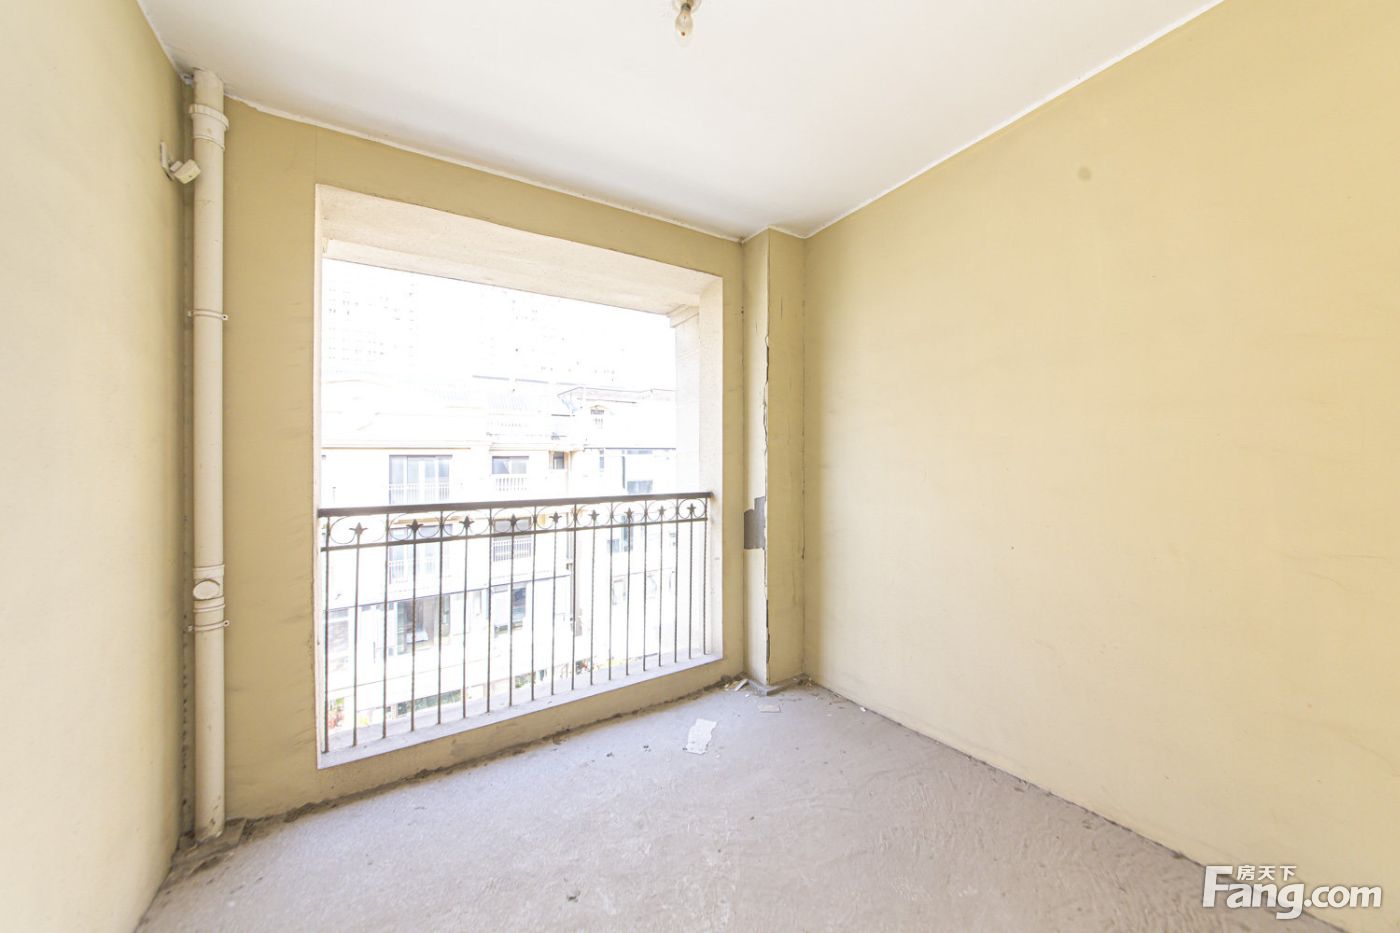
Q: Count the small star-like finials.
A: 9